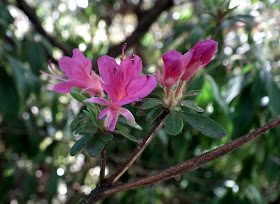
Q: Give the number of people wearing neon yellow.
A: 0